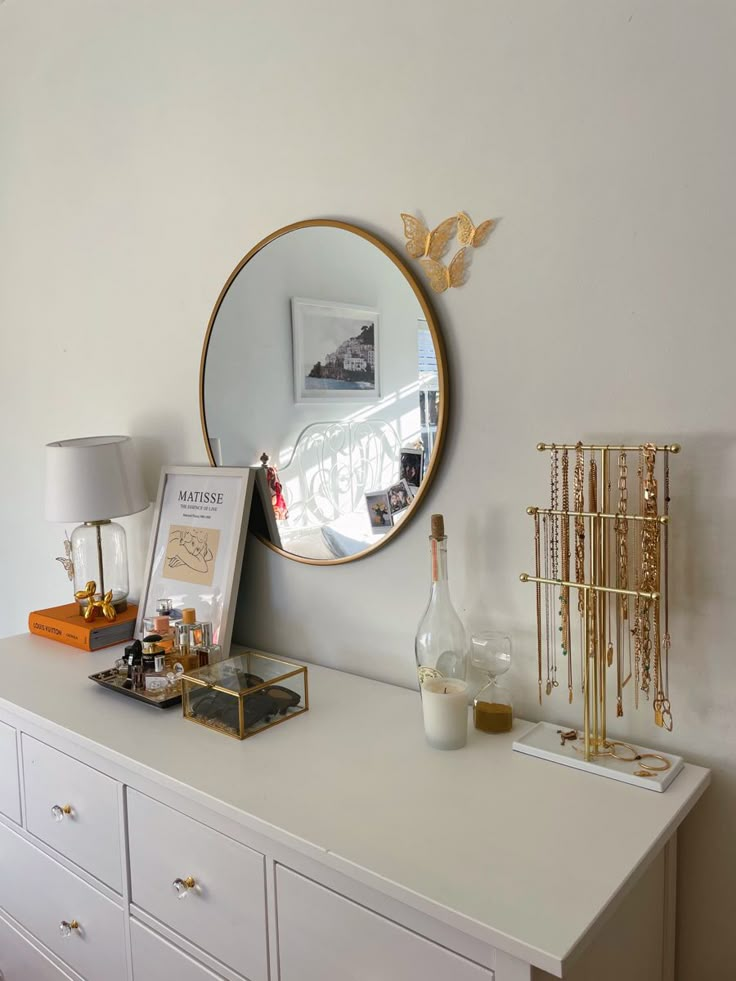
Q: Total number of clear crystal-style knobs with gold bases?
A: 3